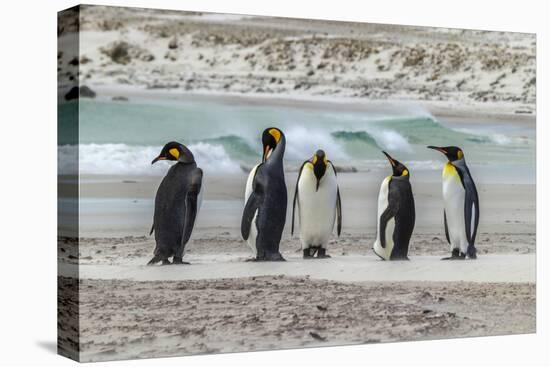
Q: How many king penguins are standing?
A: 5